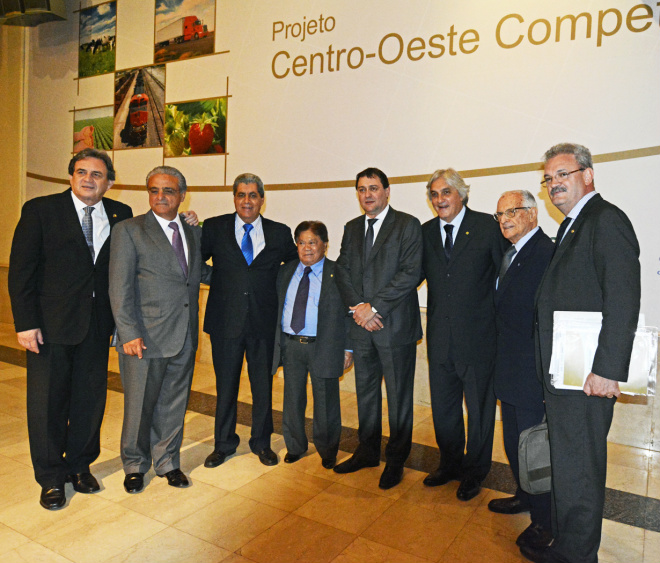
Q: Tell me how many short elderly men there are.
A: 1